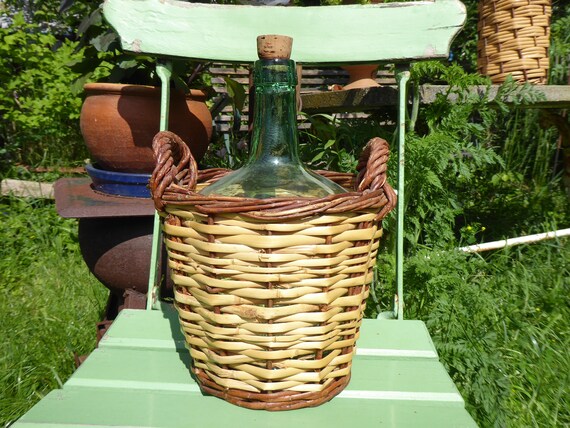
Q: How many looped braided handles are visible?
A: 2